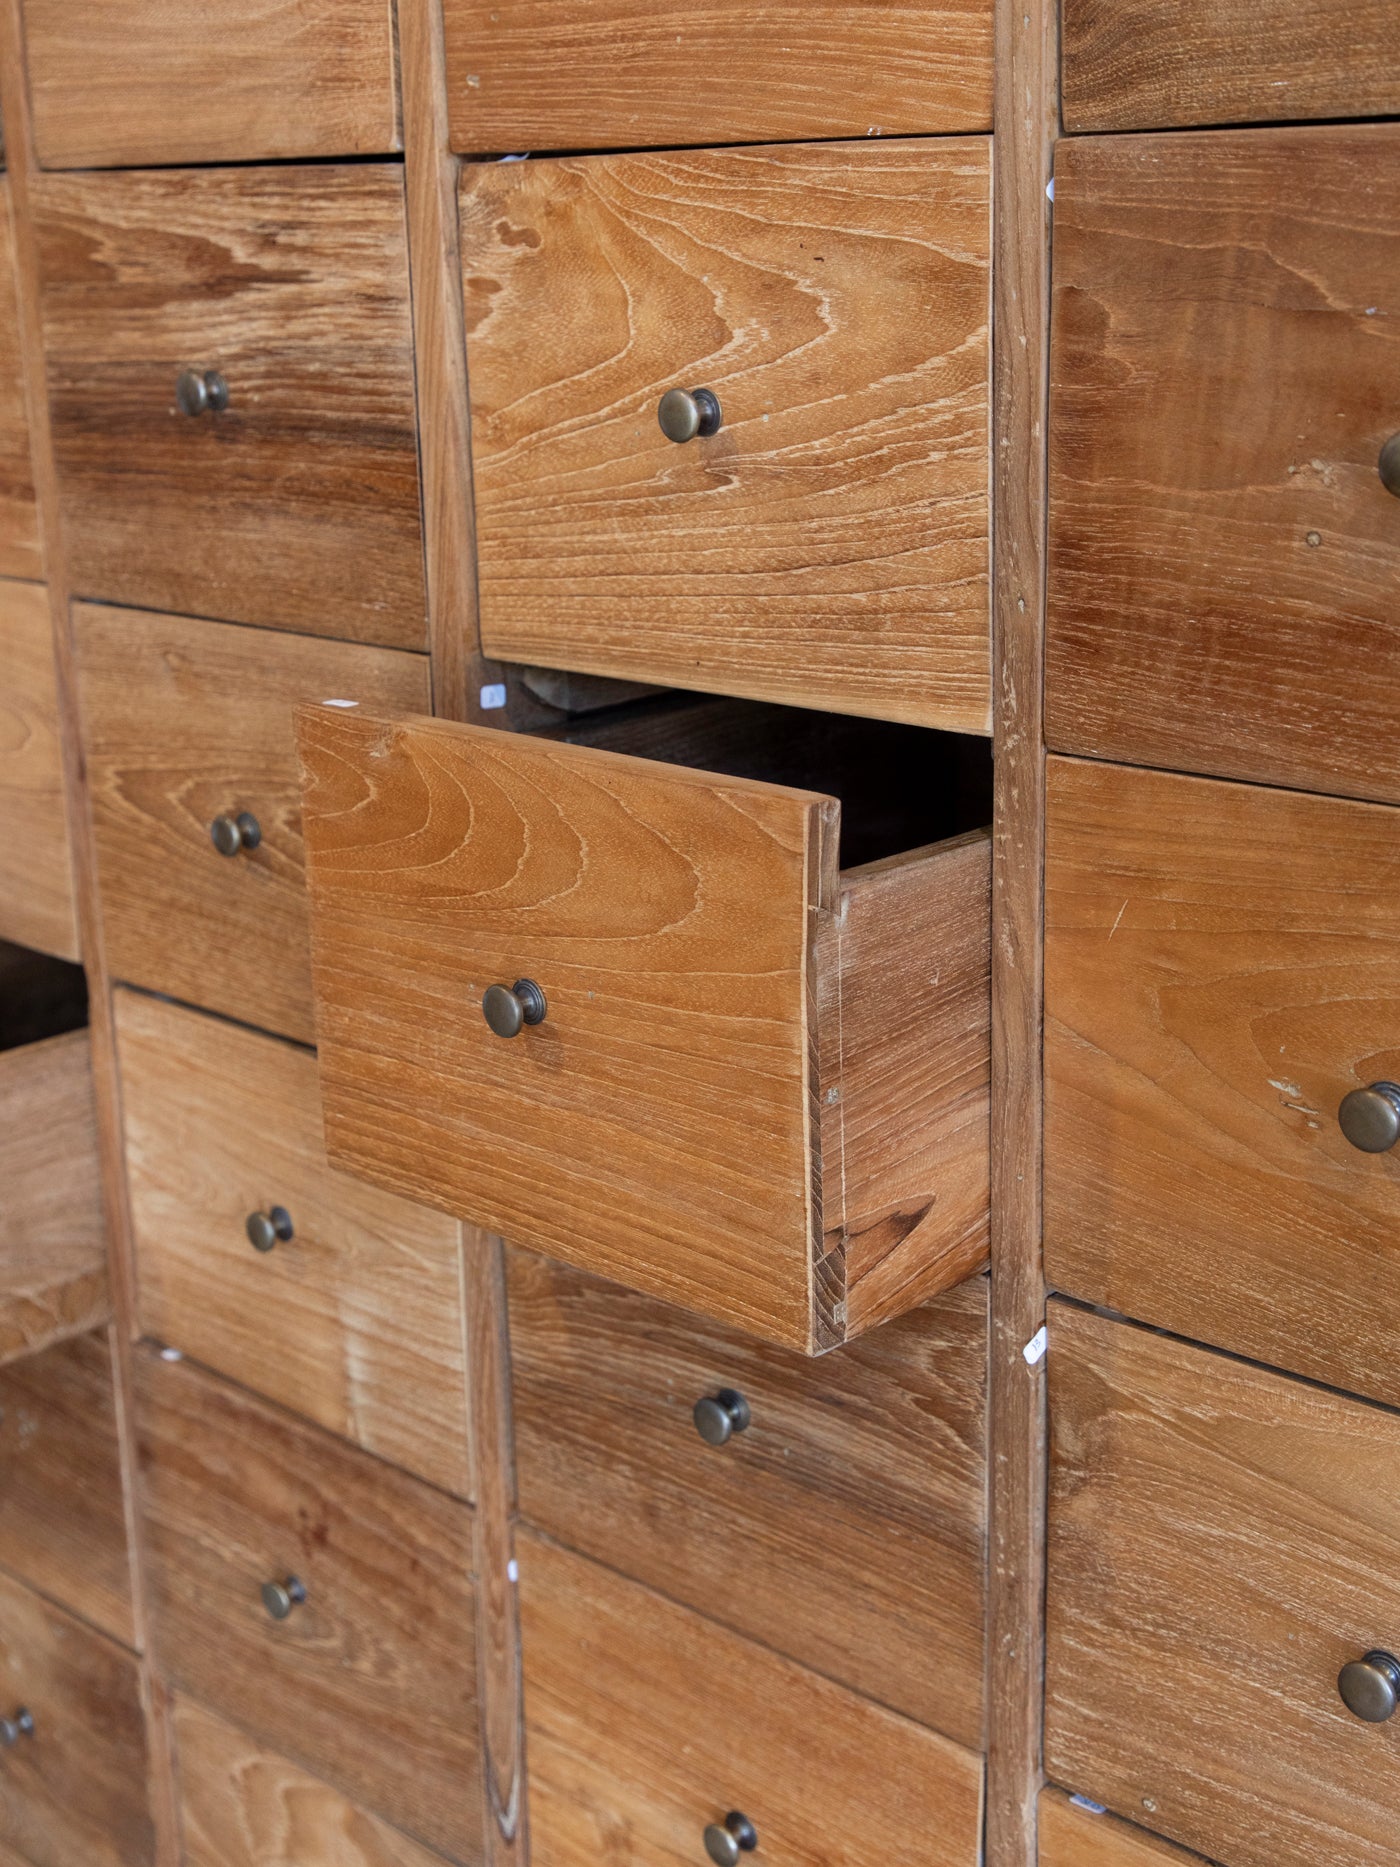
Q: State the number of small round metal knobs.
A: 12